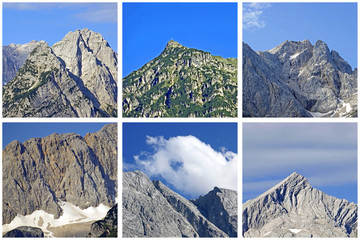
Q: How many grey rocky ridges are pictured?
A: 5